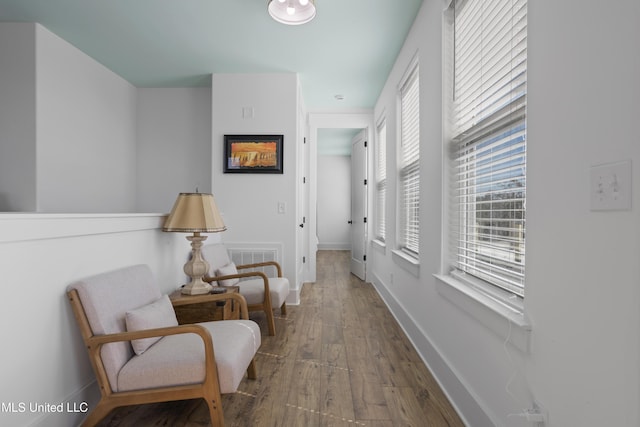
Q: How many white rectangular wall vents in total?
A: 1